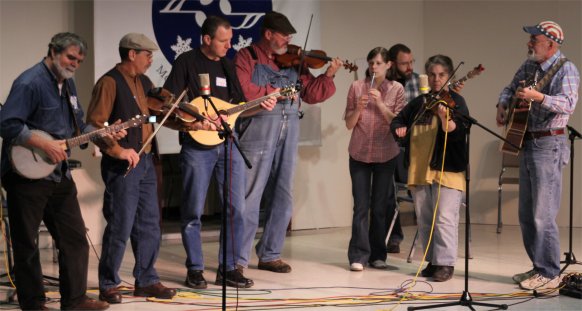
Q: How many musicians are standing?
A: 8